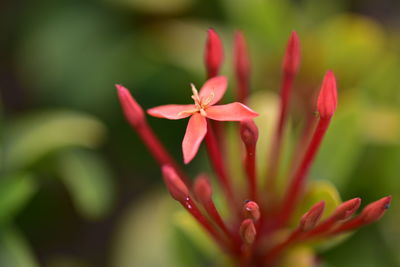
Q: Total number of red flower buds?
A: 13